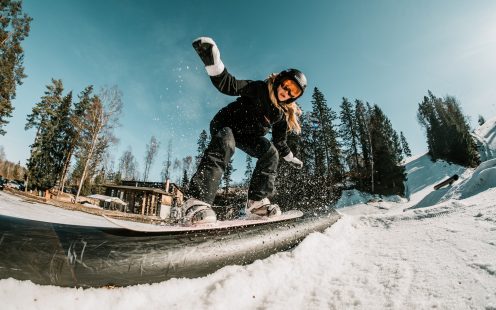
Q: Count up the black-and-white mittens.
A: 2